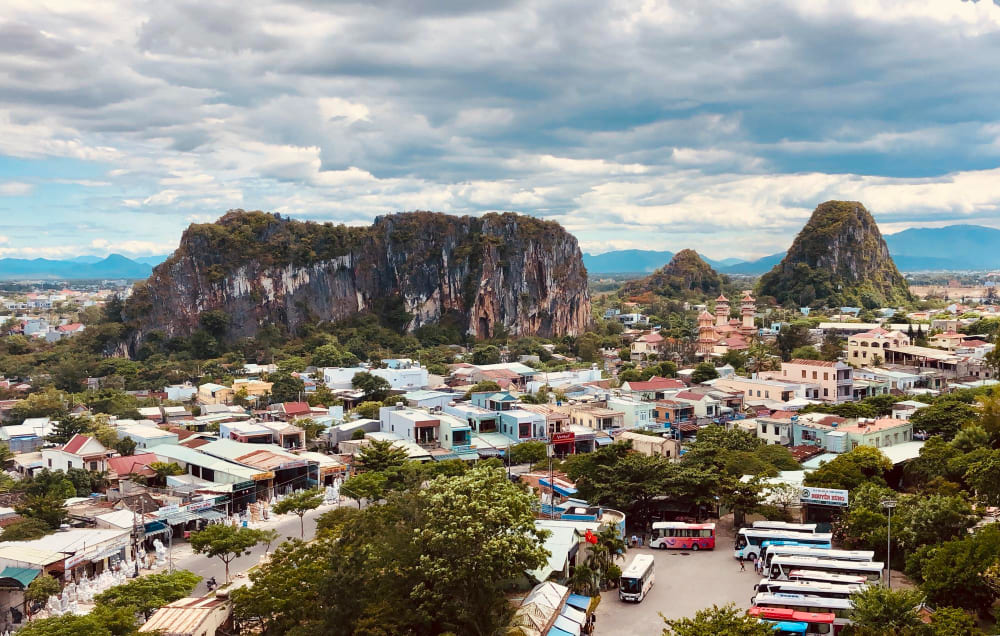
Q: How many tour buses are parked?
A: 12